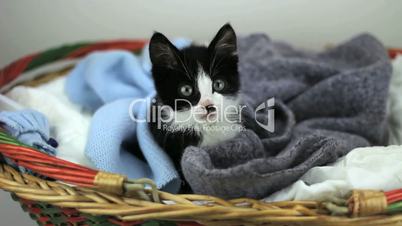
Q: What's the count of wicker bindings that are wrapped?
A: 2